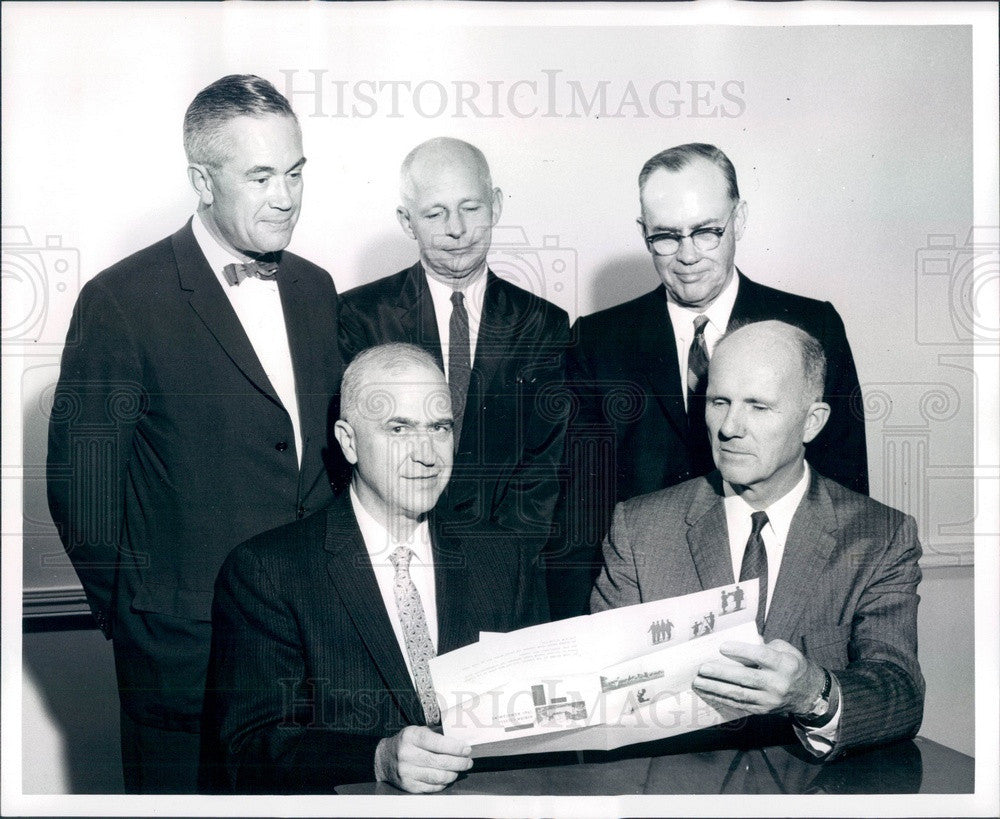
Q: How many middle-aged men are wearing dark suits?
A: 4